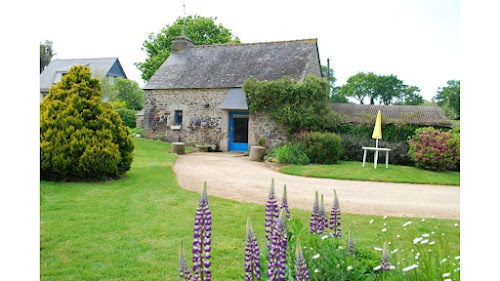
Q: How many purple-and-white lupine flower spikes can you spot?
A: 12